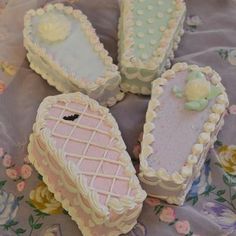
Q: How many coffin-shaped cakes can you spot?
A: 4